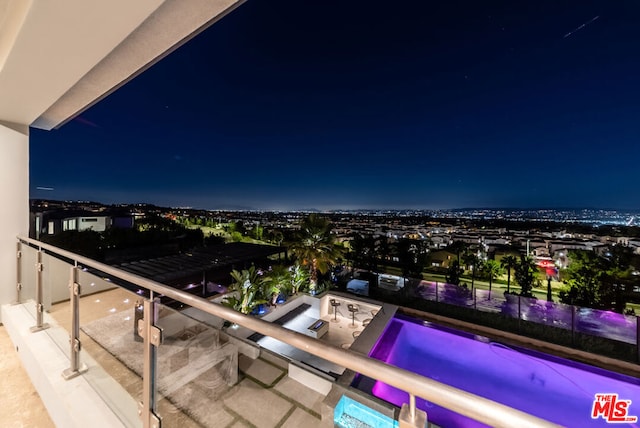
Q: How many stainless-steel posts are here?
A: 5